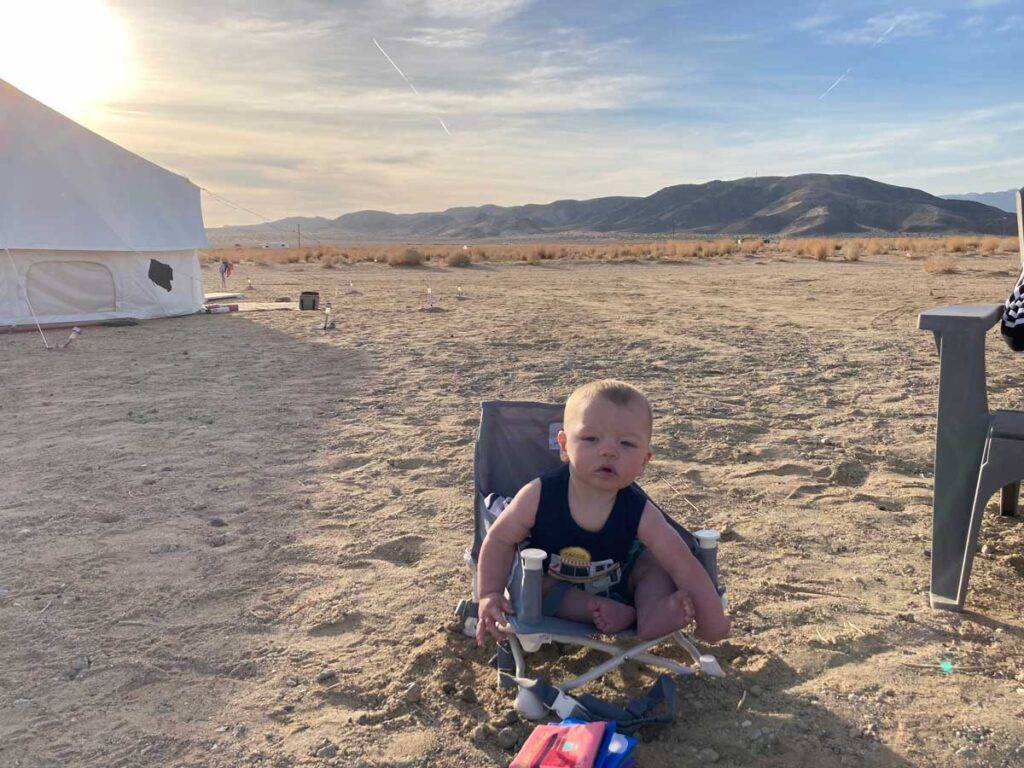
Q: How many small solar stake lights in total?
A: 6